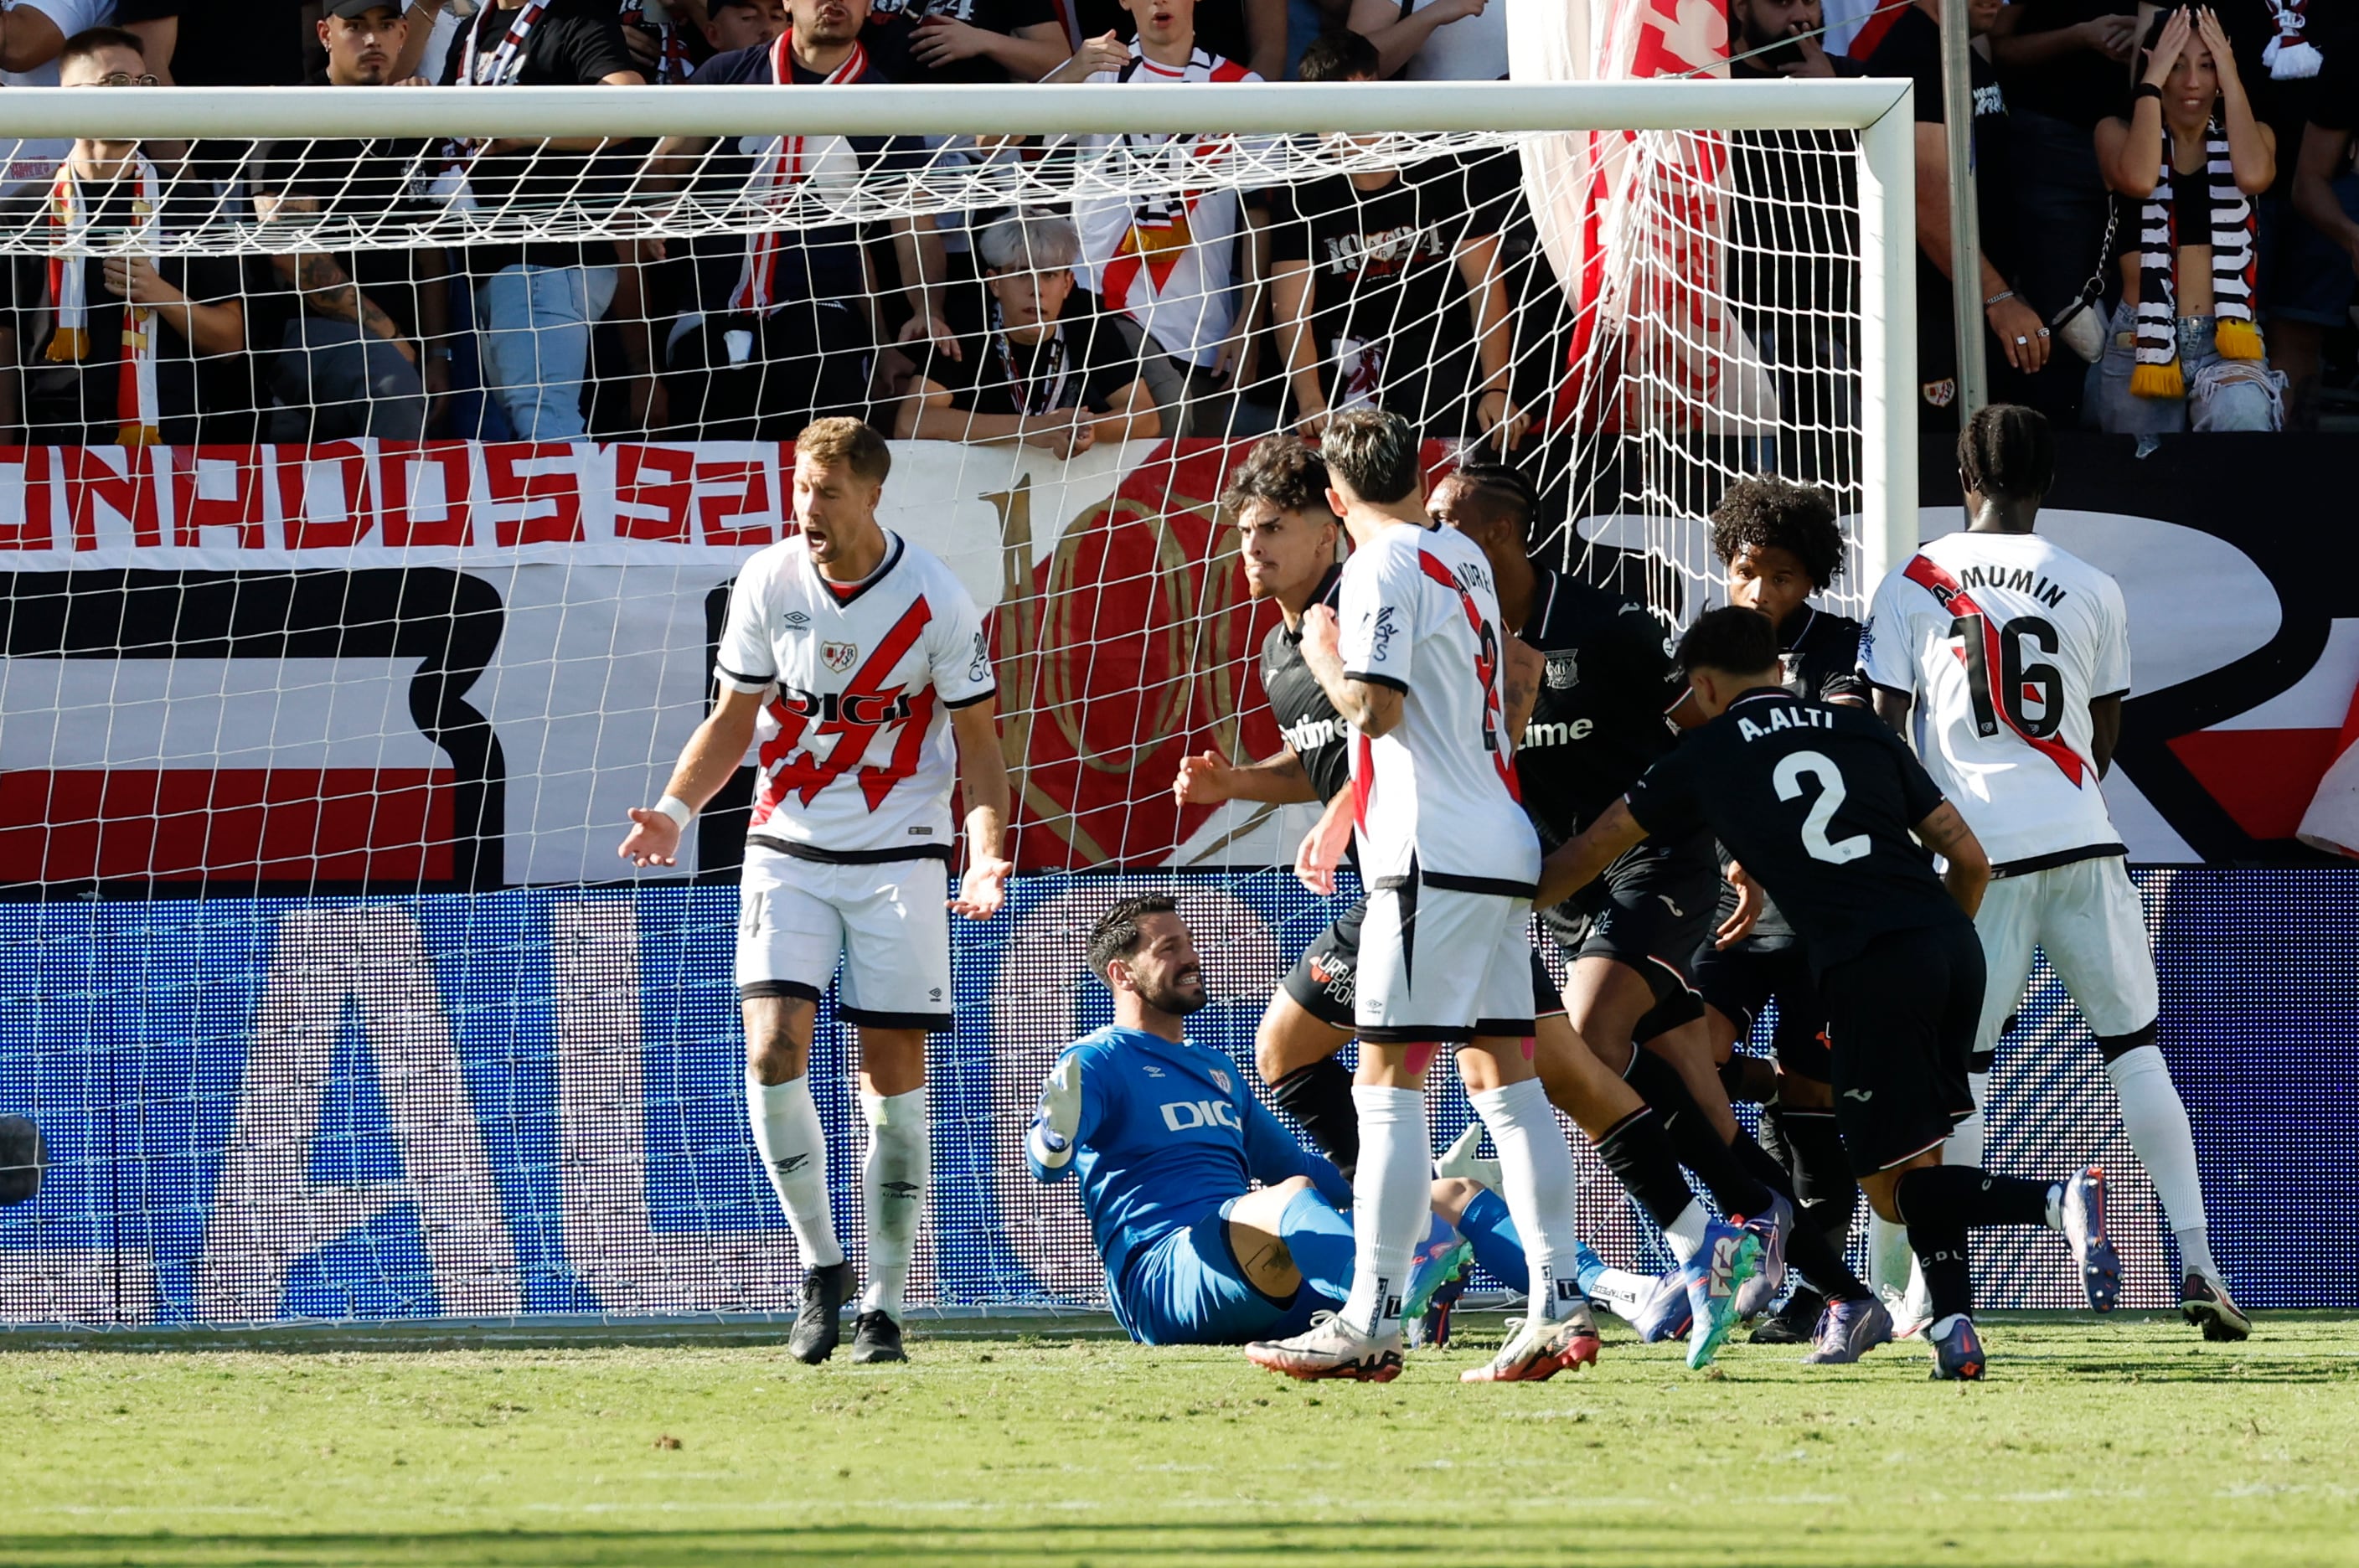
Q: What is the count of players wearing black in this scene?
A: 4